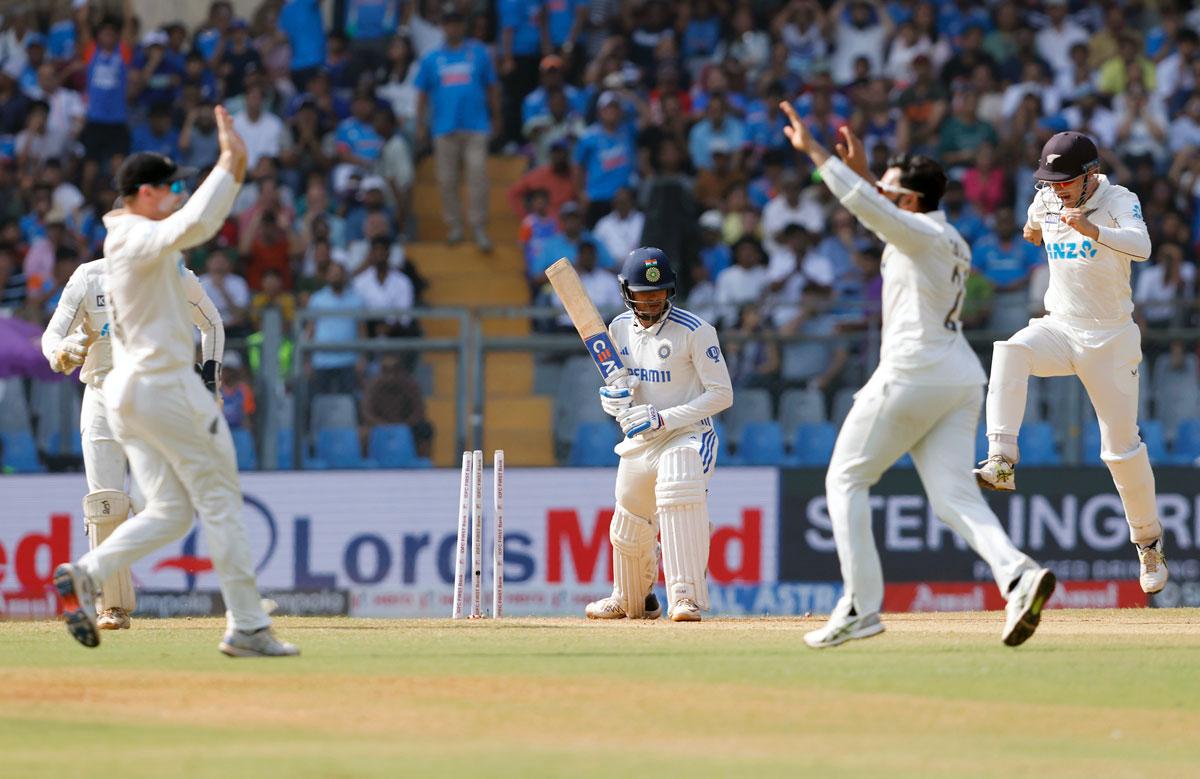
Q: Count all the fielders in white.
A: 4